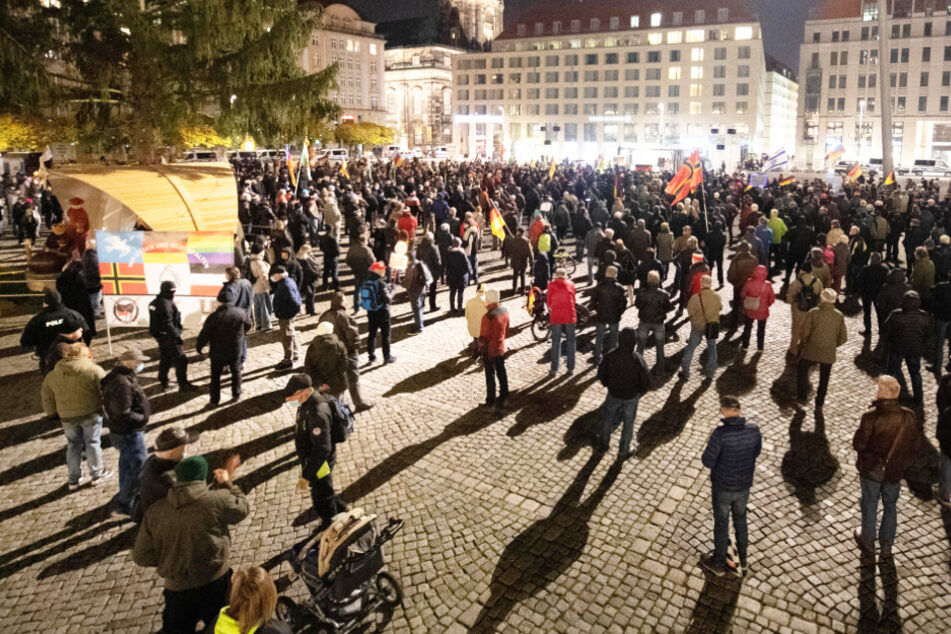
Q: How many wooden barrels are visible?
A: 1